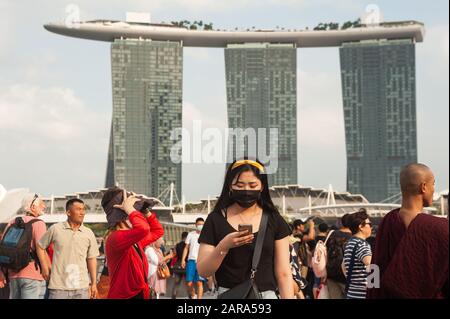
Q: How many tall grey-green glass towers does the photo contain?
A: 3